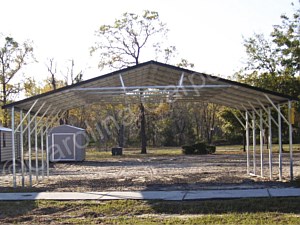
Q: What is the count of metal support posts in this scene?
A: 12